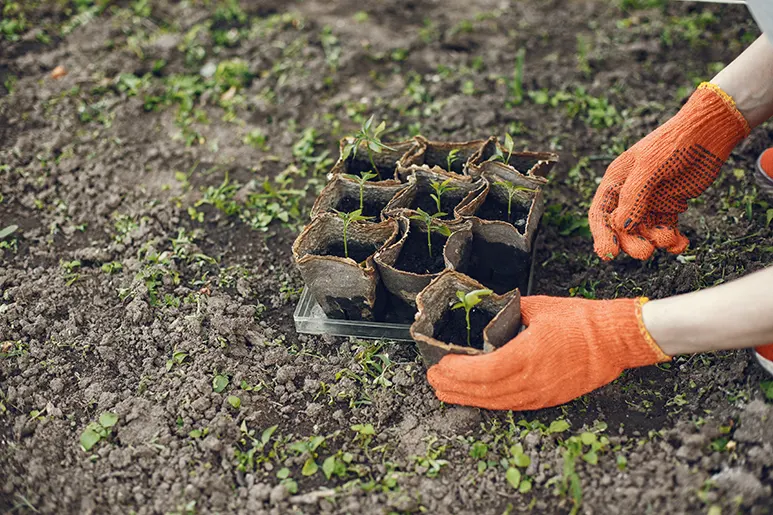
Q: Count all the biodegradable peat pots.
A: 9